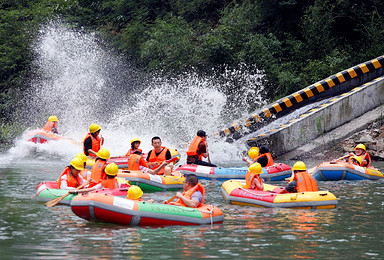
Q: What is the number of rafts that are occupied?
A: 8